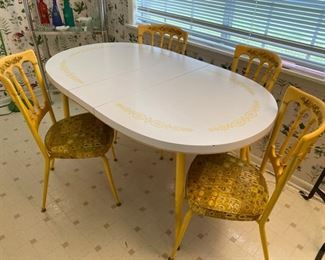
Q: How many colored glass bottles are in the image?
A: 3